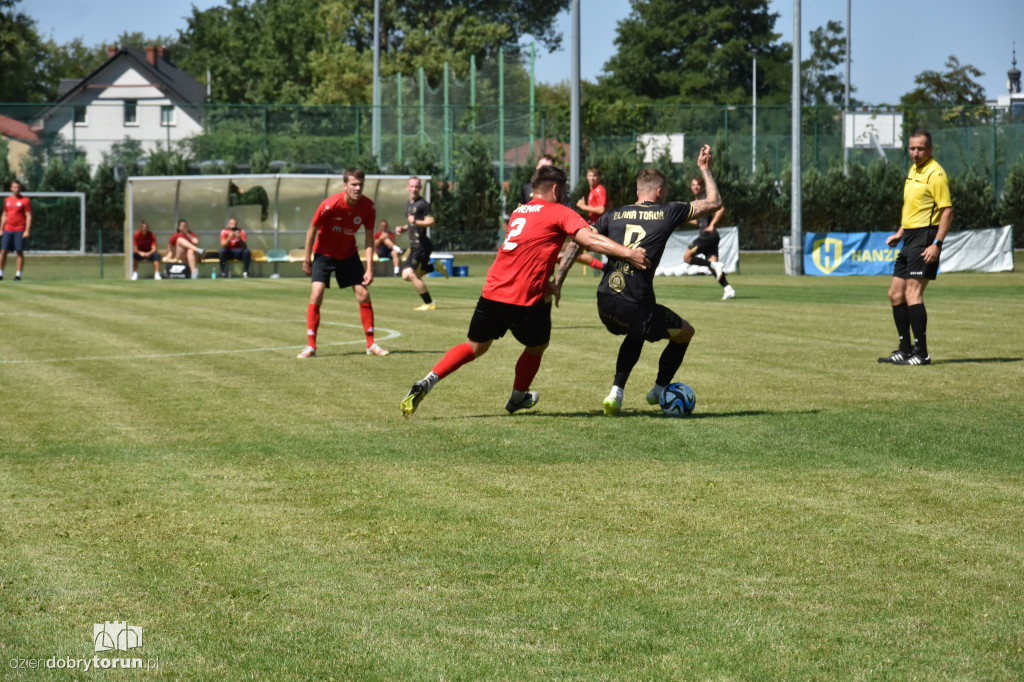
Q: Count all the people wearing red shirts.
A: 8